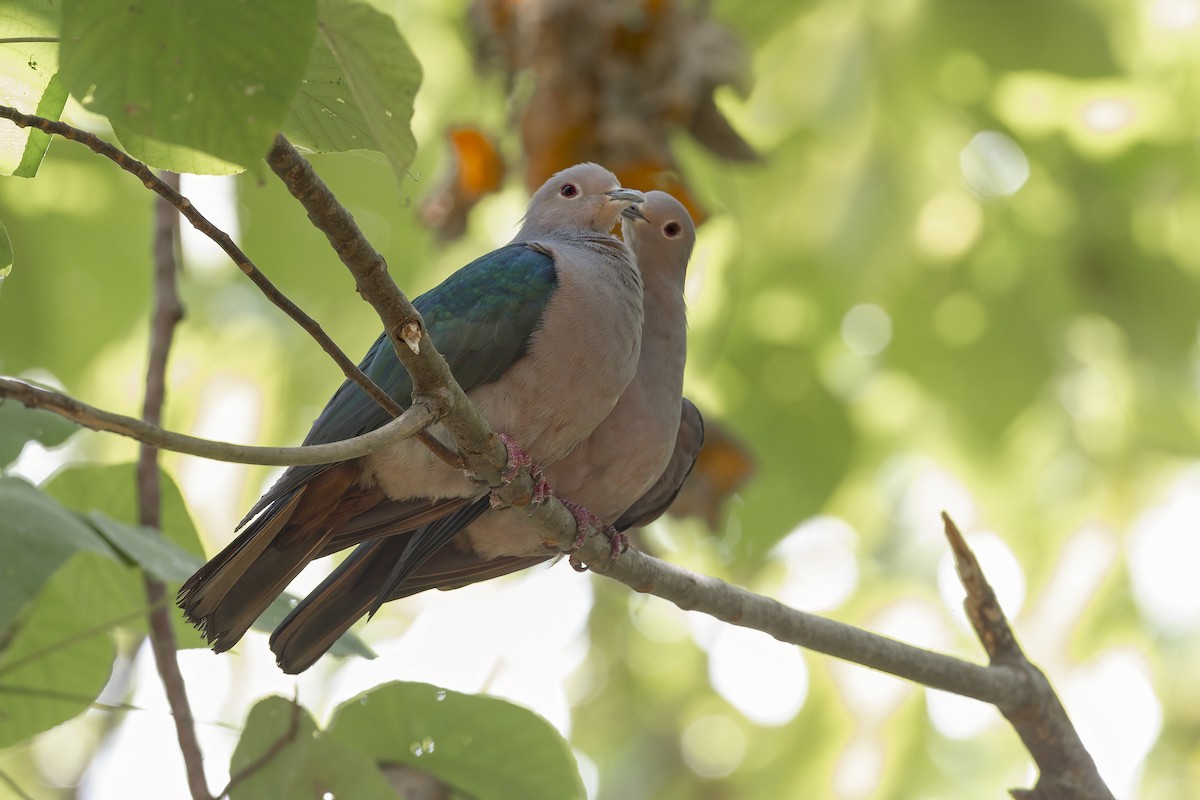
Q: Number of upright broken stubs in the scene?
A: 1